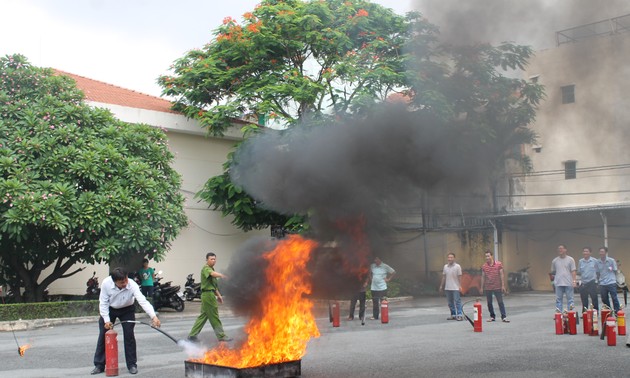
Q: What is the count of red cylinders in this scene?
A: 12